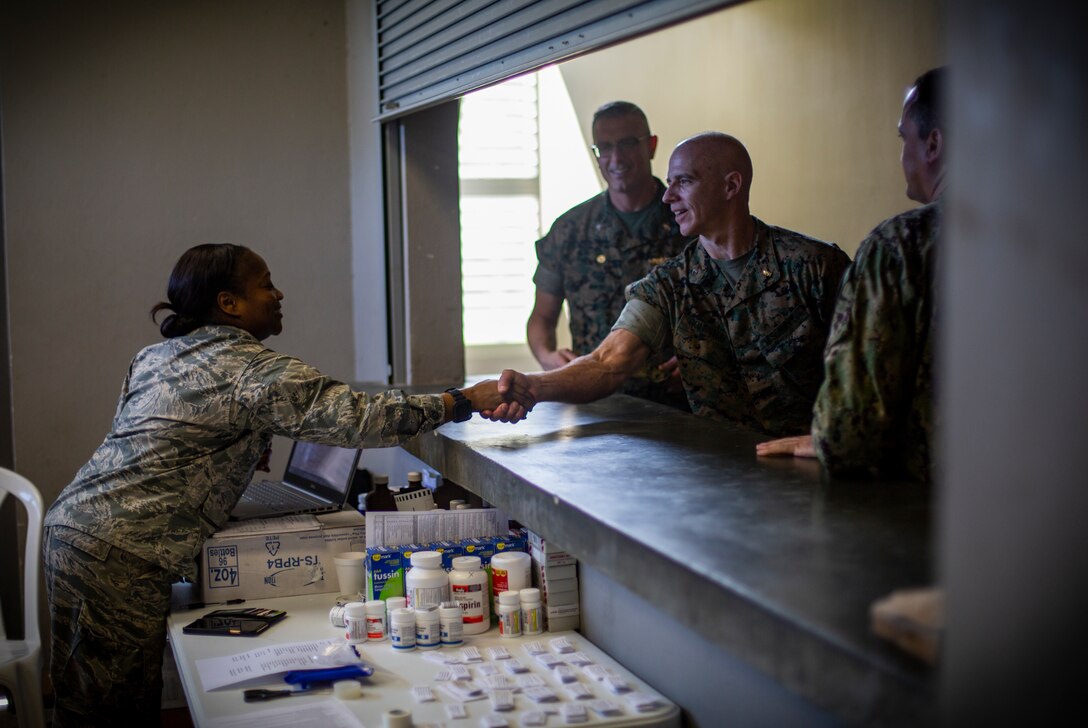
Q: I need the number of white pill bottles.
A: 11